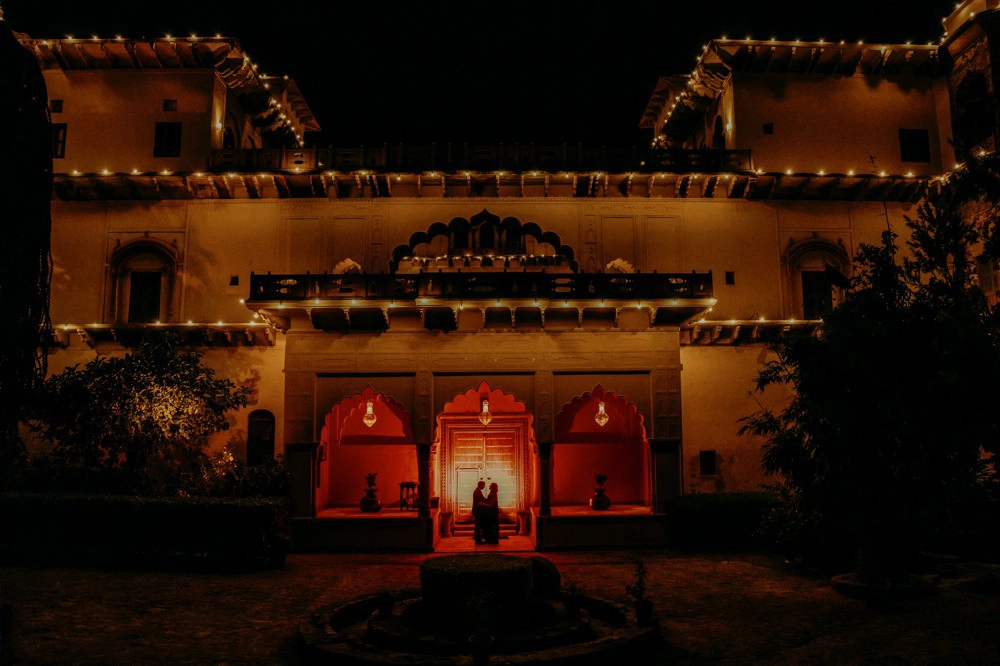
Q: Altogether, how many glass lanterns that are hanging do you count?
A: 3